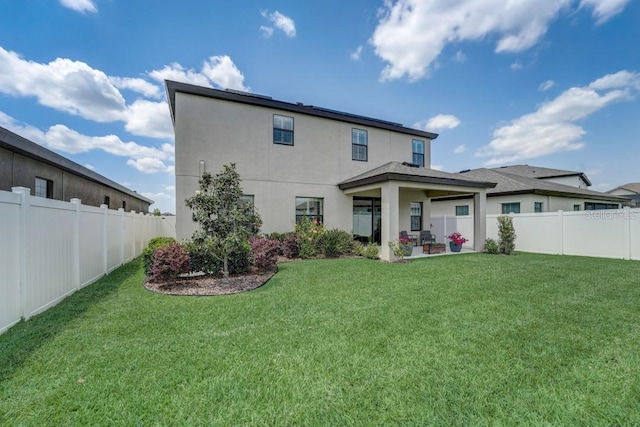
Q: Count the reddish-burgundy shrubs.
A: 3